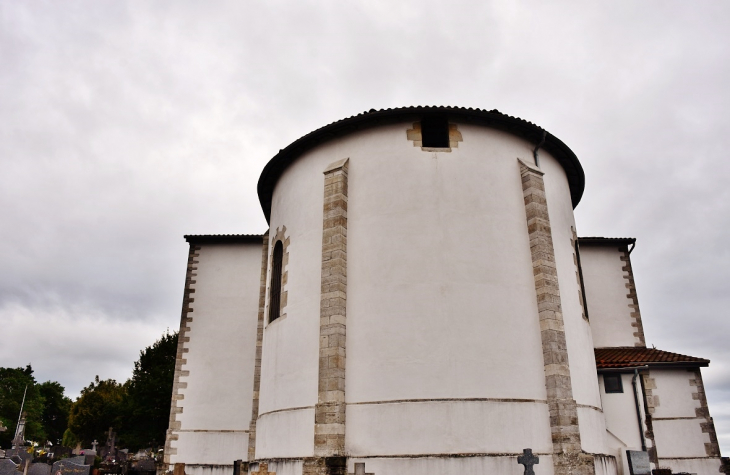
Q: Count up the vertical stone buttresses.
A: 2